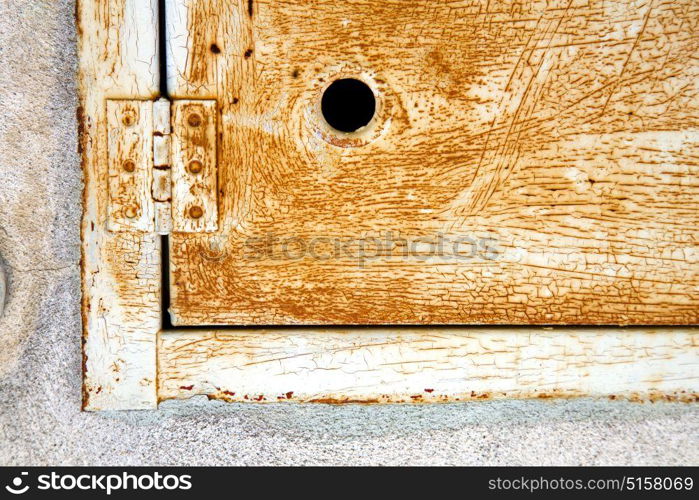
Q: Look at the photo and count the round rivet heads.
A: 6